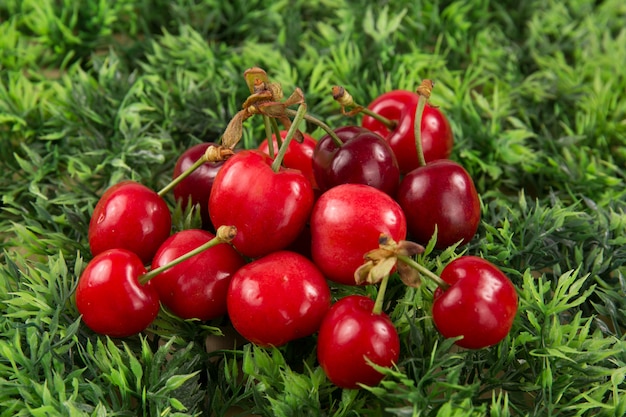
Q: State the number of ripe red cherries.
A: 13